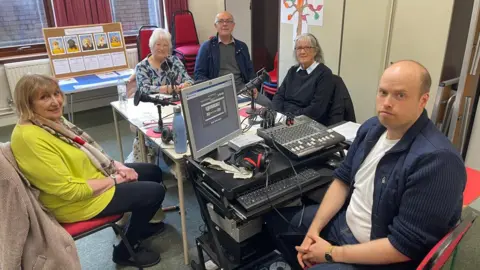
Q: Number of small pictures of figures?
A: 5